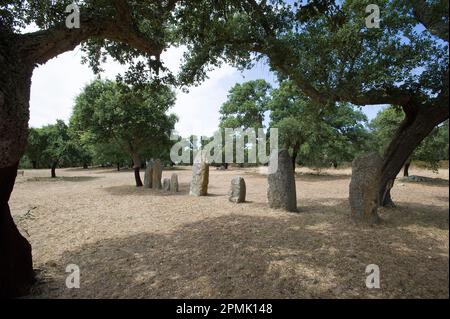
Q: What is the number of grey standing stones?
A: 8